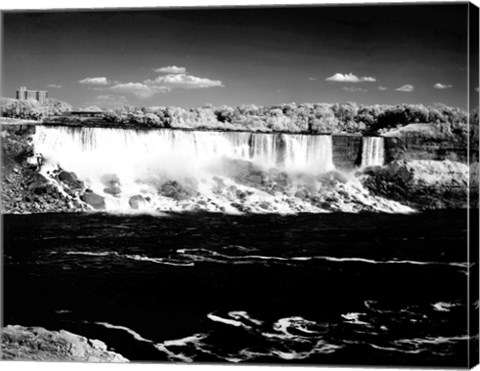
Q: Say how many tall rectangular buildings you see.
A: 1